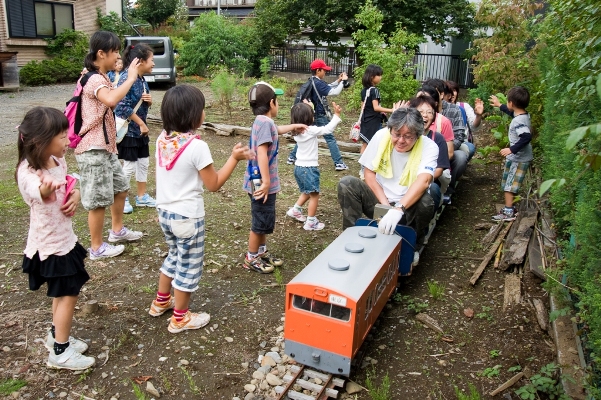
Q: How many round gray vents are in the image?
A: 3